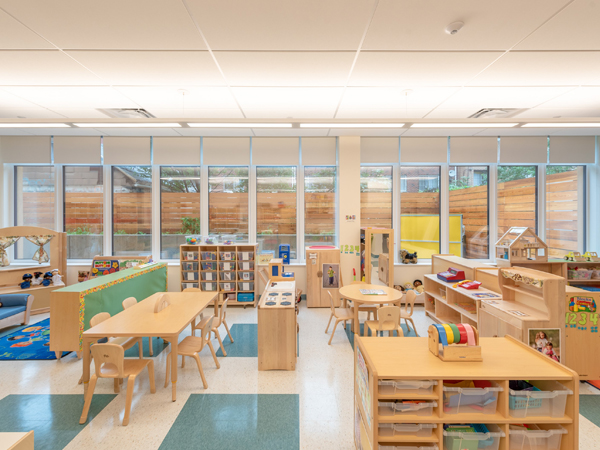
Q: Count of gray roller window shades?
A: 12